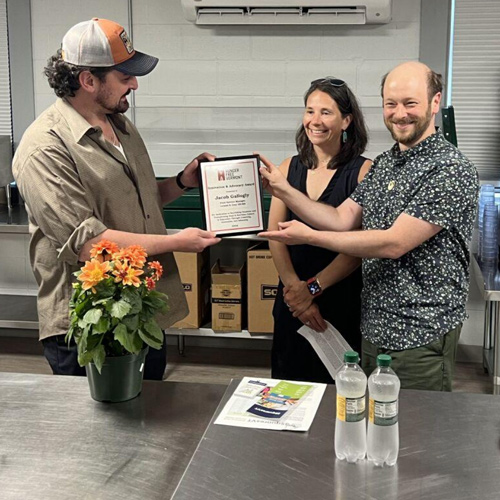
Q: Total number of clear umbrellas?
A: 0